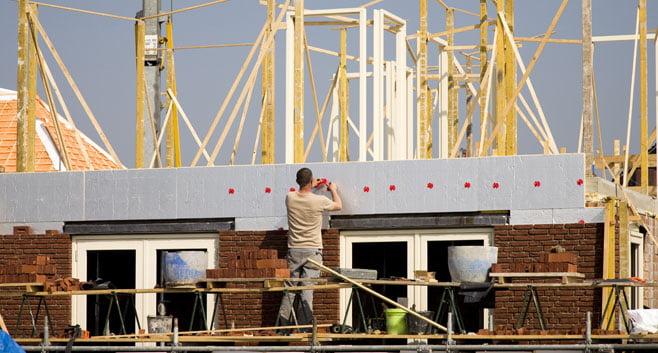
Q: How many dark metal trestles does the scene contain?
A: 8